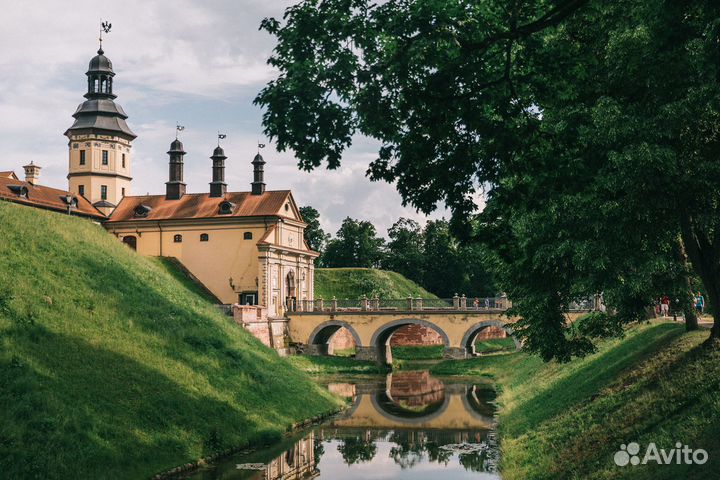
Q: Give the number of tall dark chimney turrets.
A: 3